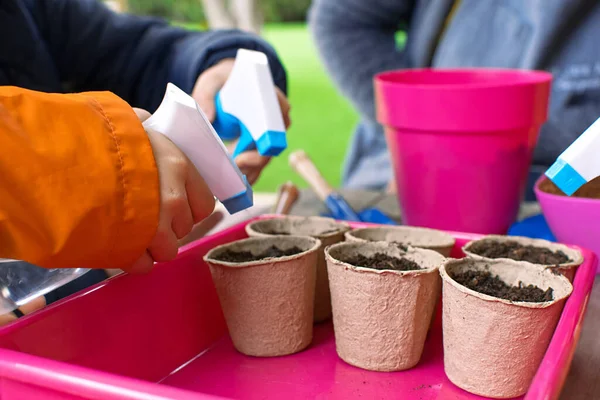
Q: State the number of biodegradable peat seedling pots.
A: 6